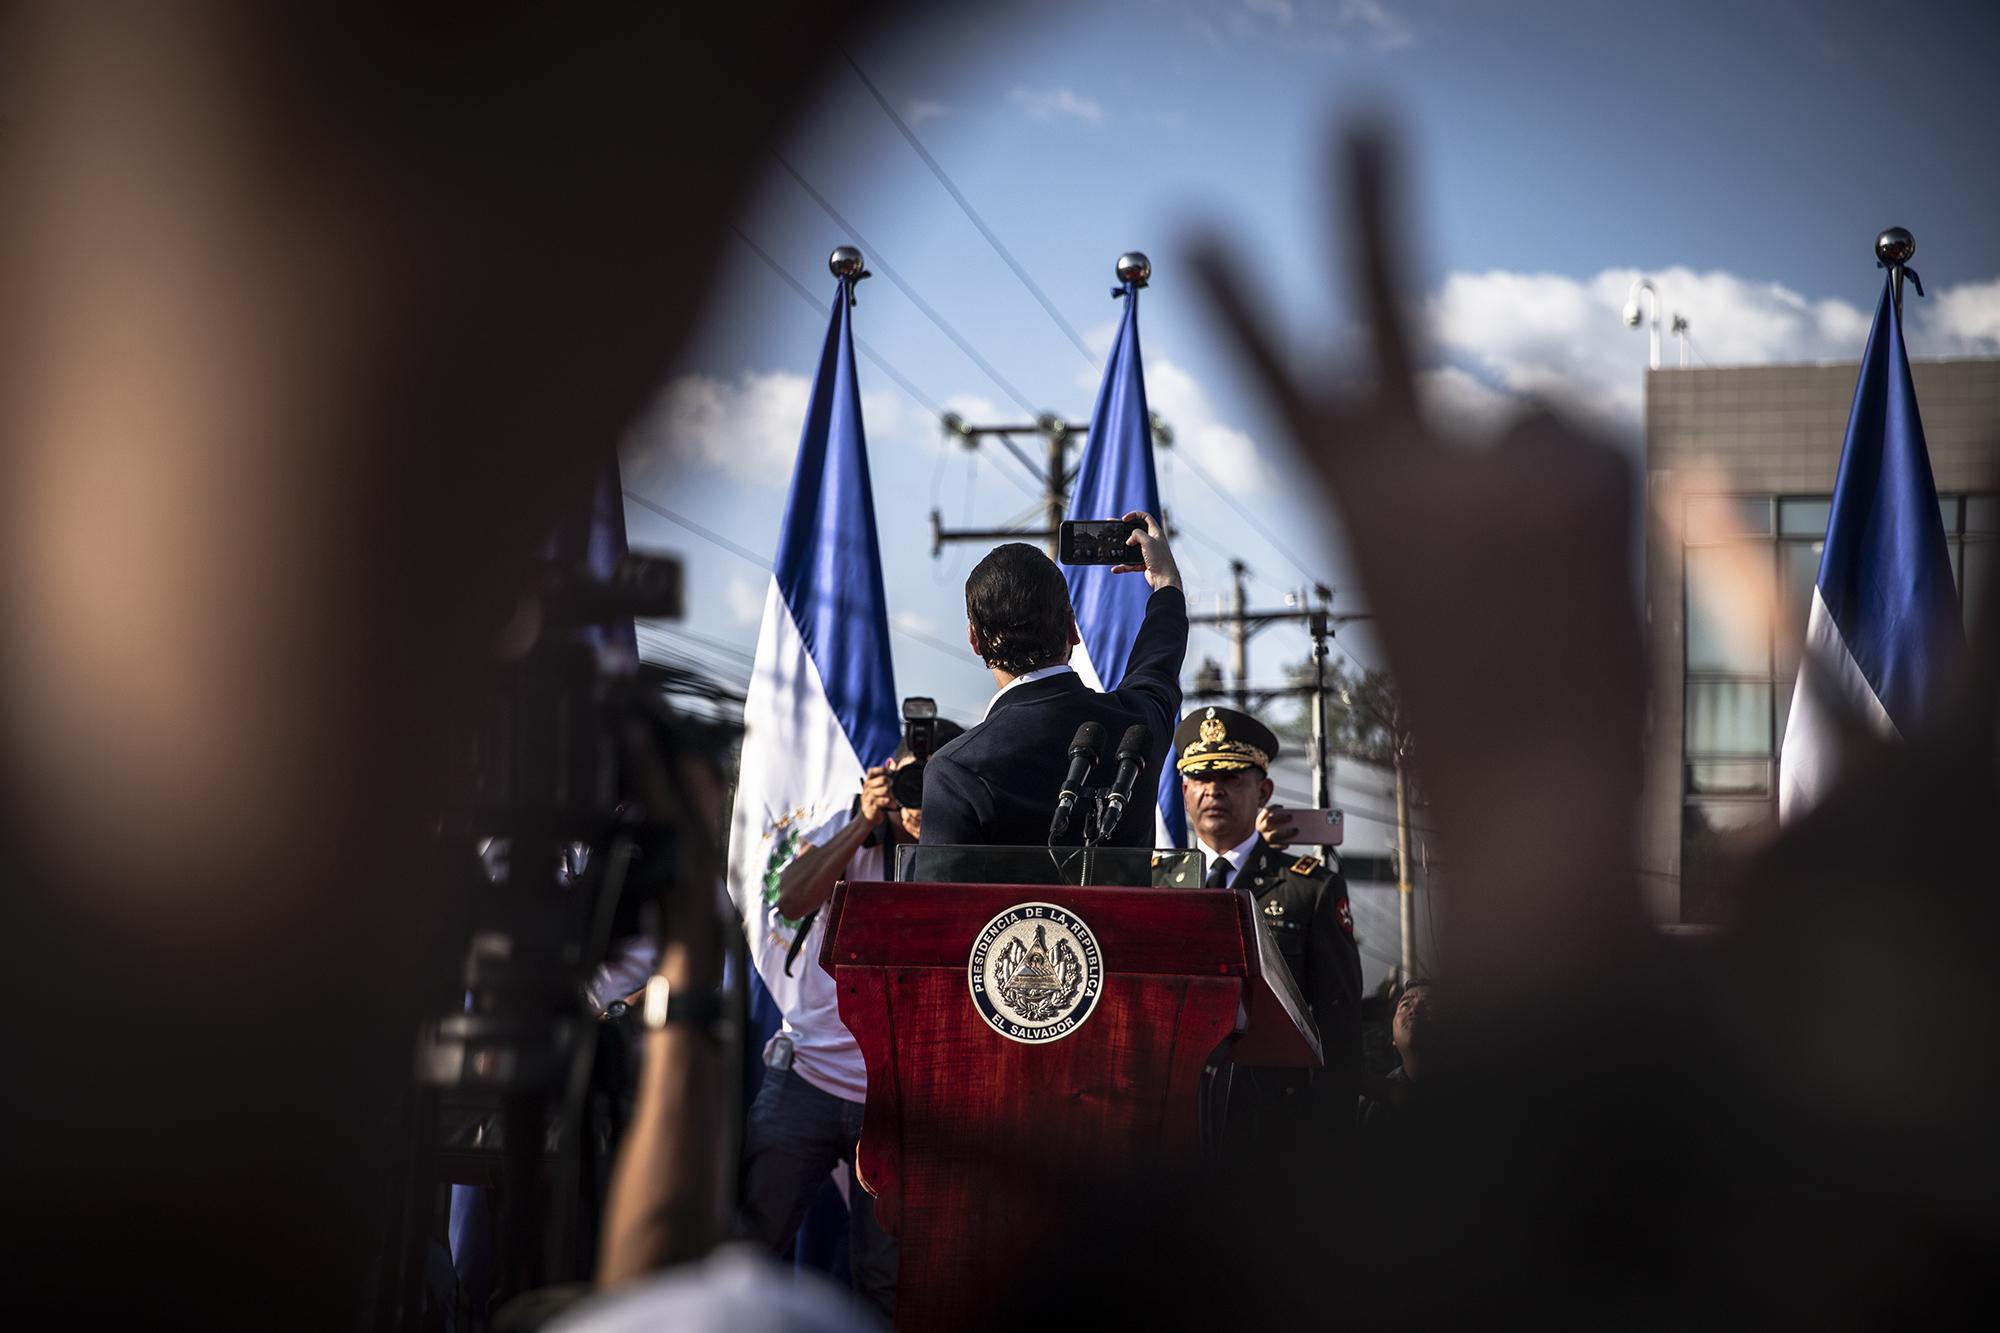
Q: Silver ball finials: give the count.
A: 3